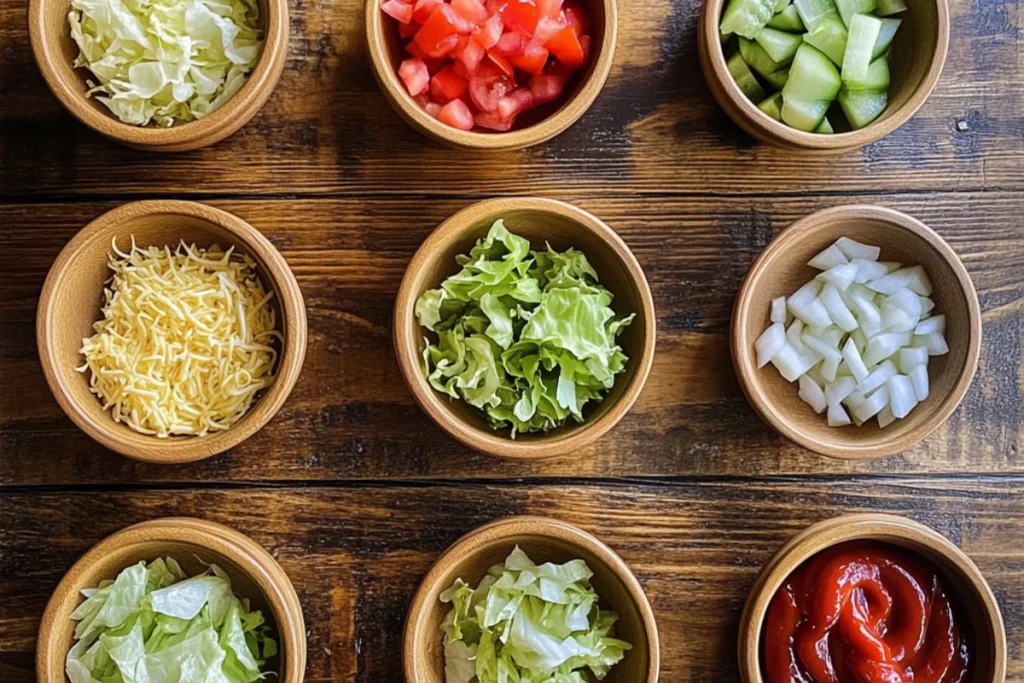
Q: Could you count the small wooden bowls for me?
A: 9